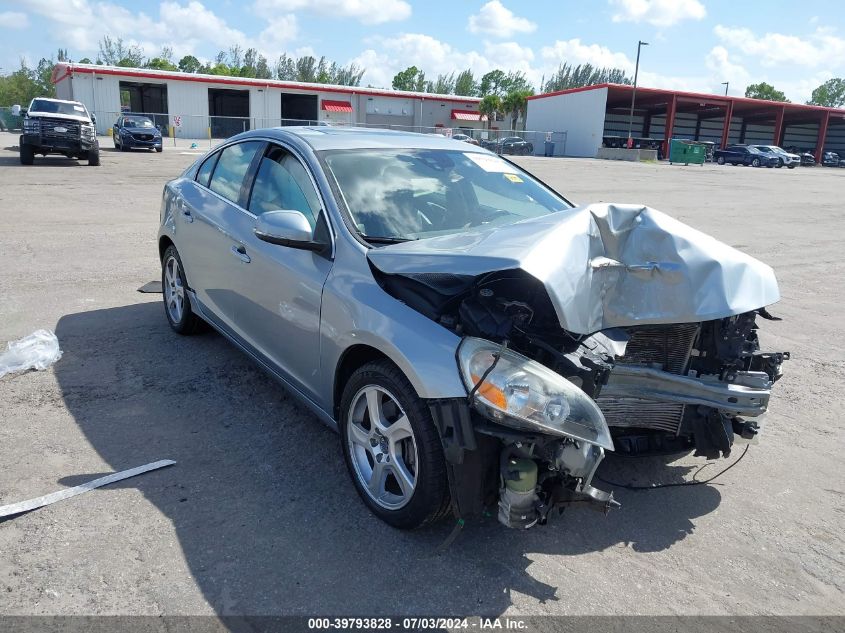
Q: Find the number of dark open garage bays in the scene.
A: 3